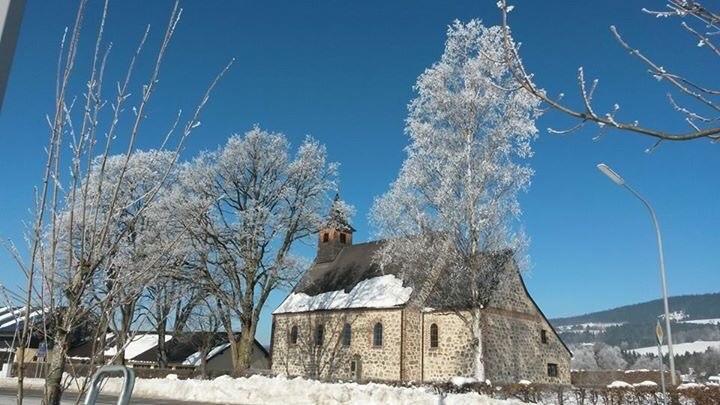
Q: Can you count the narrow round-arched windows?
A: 5